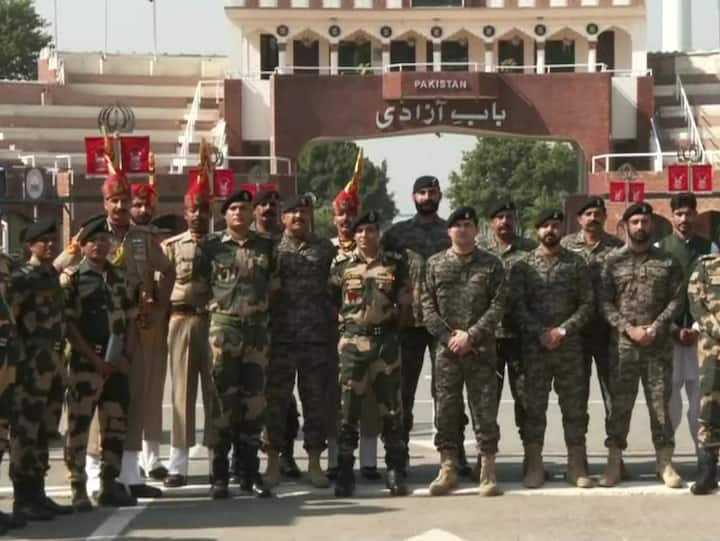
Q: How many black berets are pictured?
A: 12